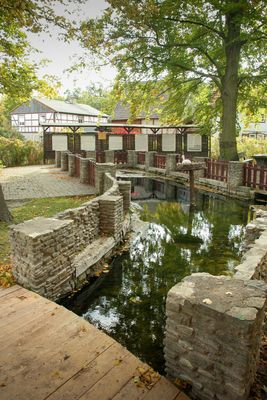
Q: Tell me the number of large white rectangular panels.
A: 6